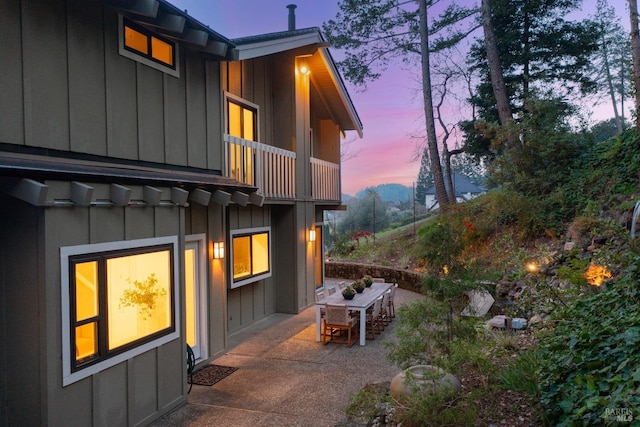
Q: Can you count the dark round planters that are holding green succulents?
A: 3